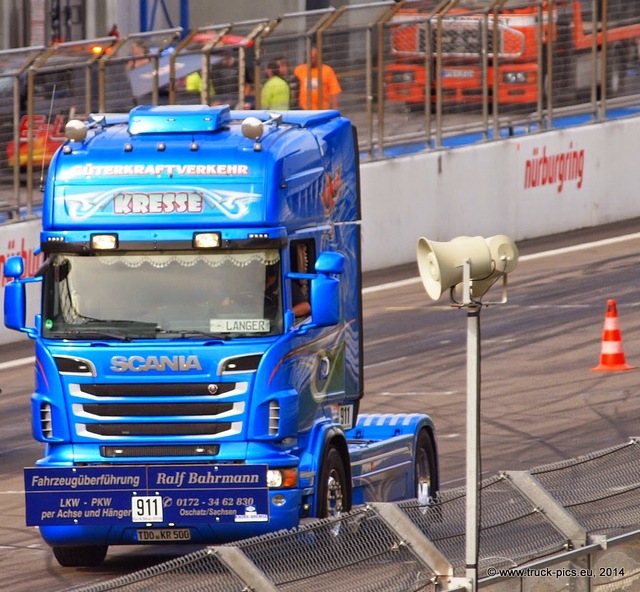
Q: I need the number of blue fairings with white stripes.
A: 1